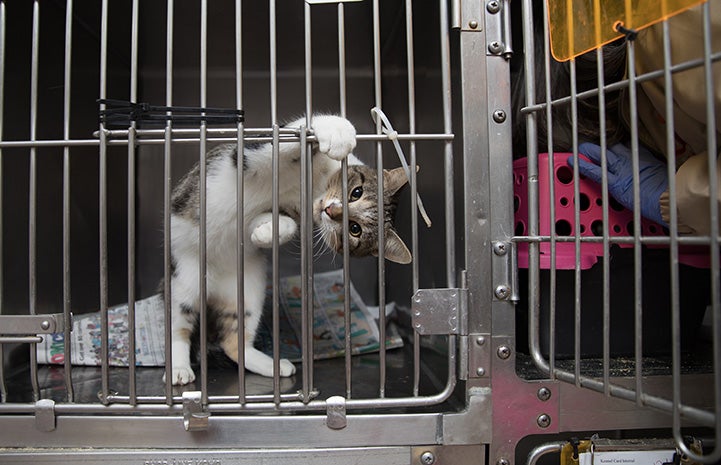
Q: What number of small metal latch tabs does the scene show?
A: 3